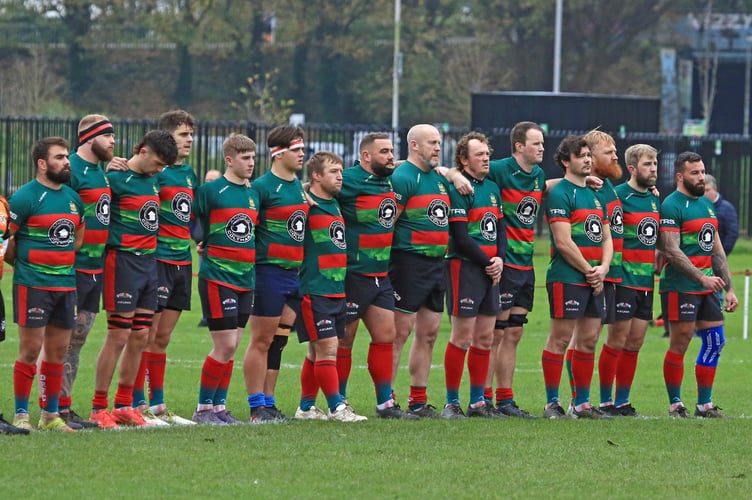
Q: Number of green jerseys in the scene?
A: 15